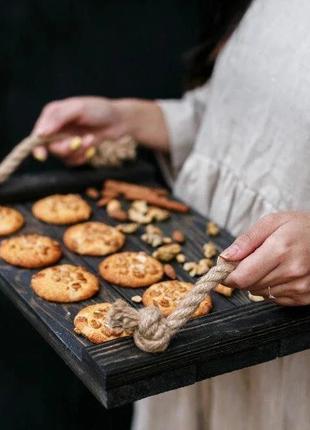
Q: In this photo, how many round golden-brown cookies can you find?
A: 8